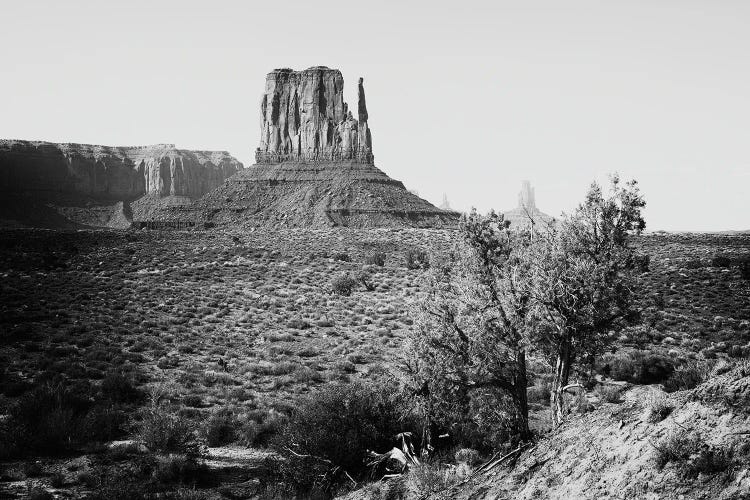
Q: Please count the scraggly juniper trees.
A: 2